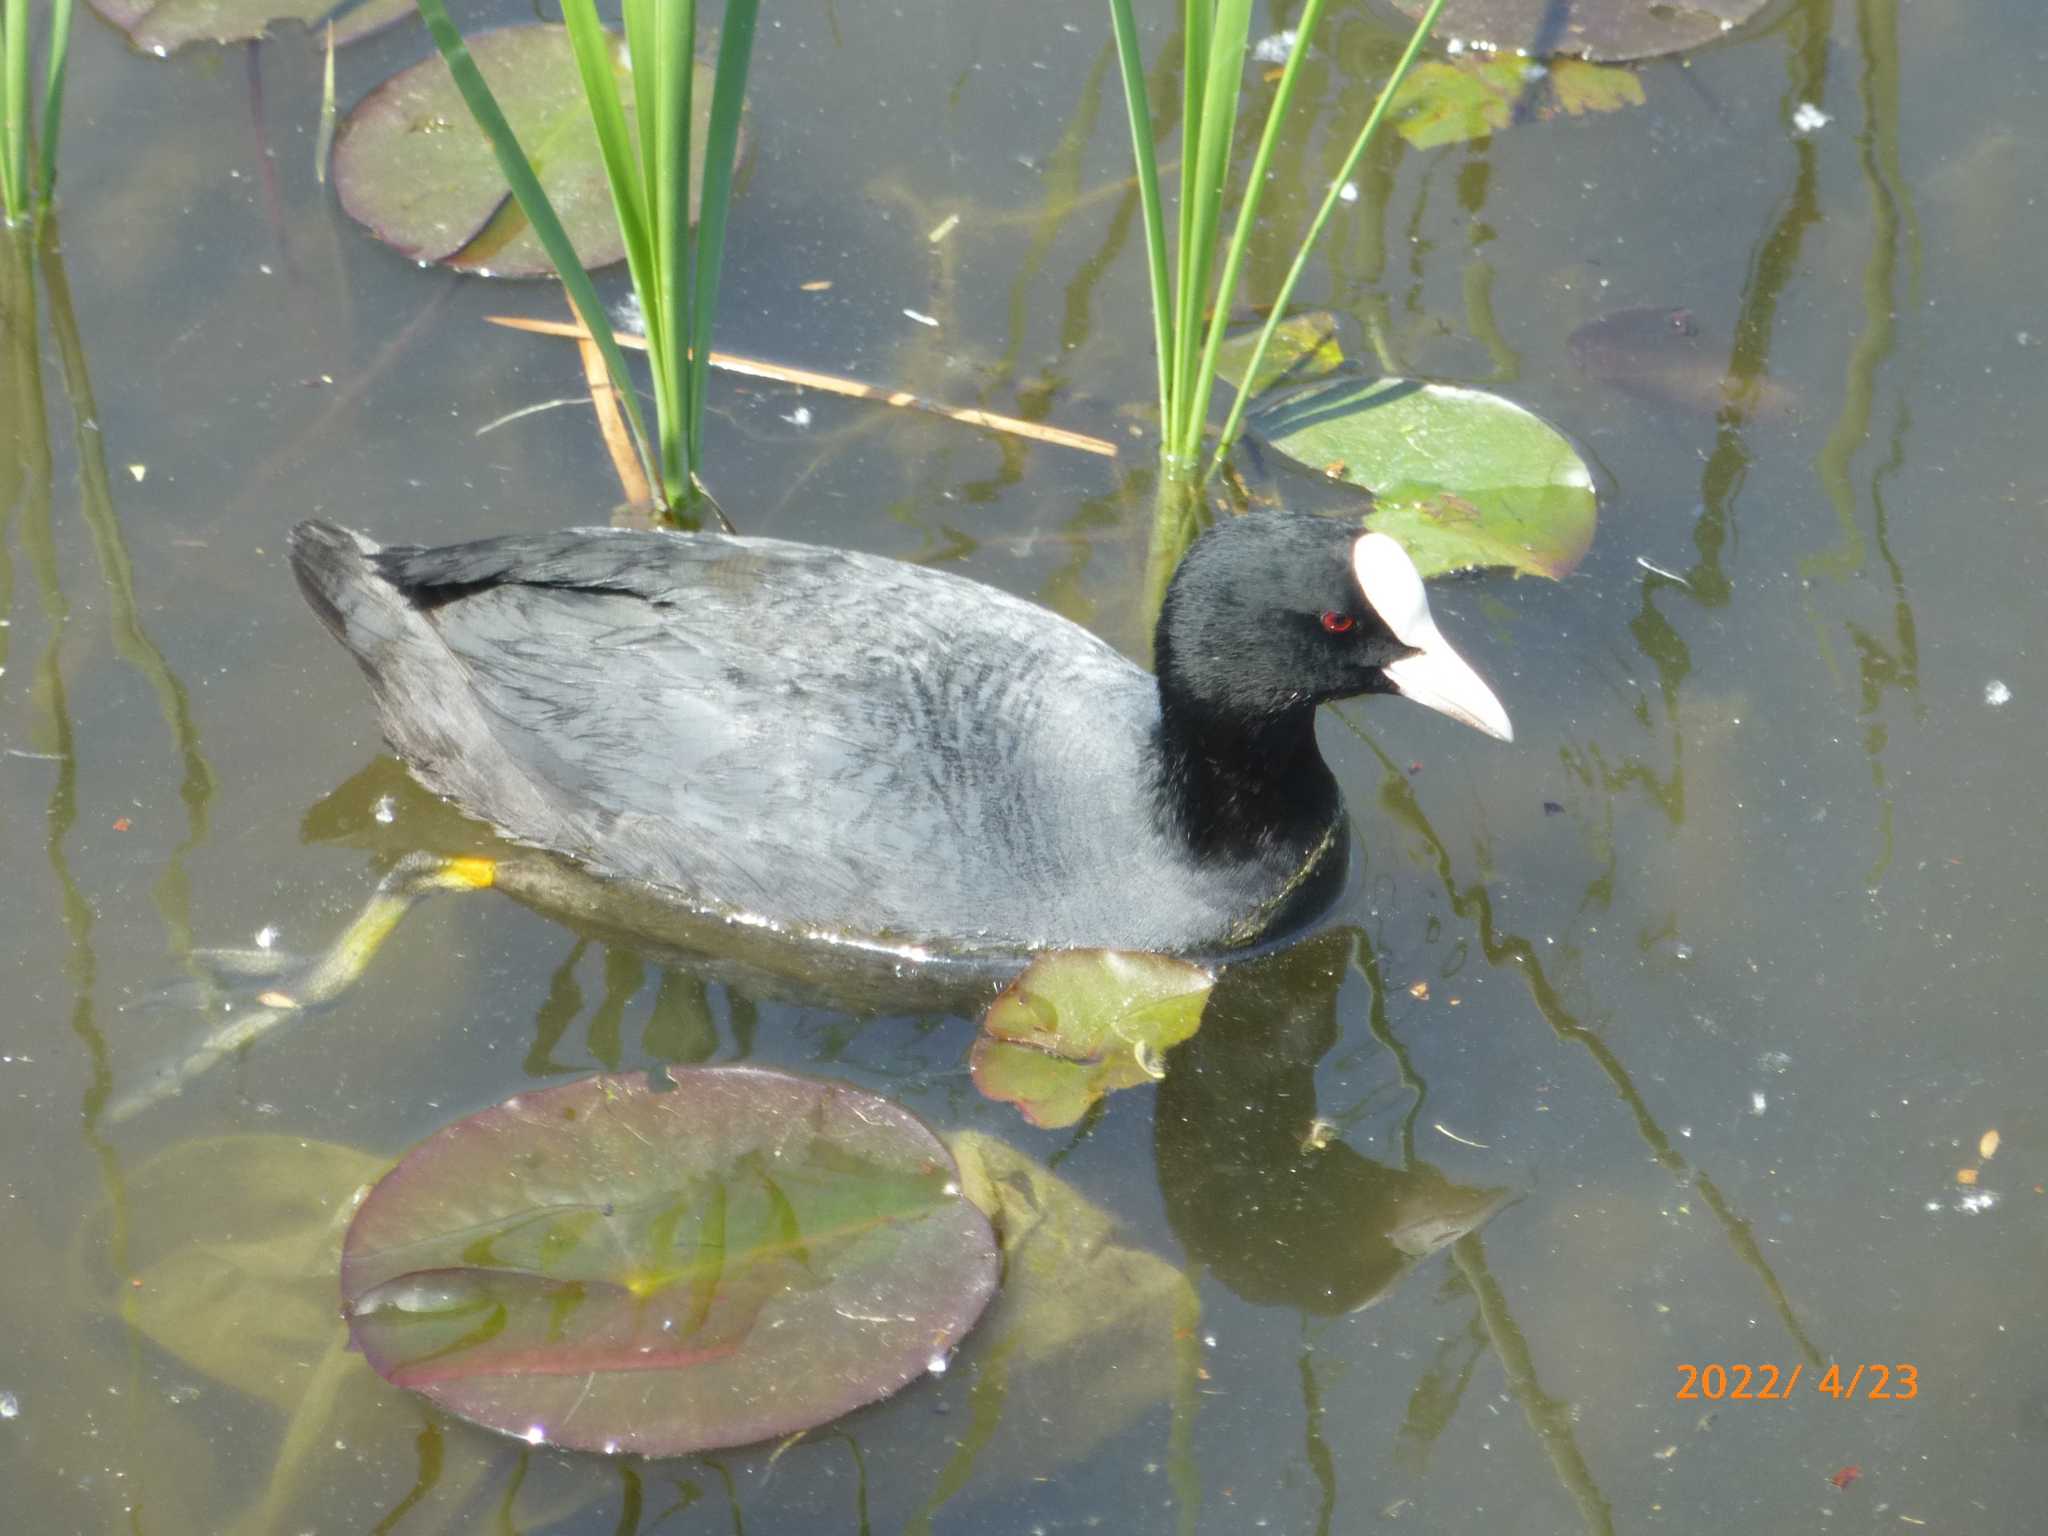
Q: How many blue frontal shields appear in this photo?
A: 0